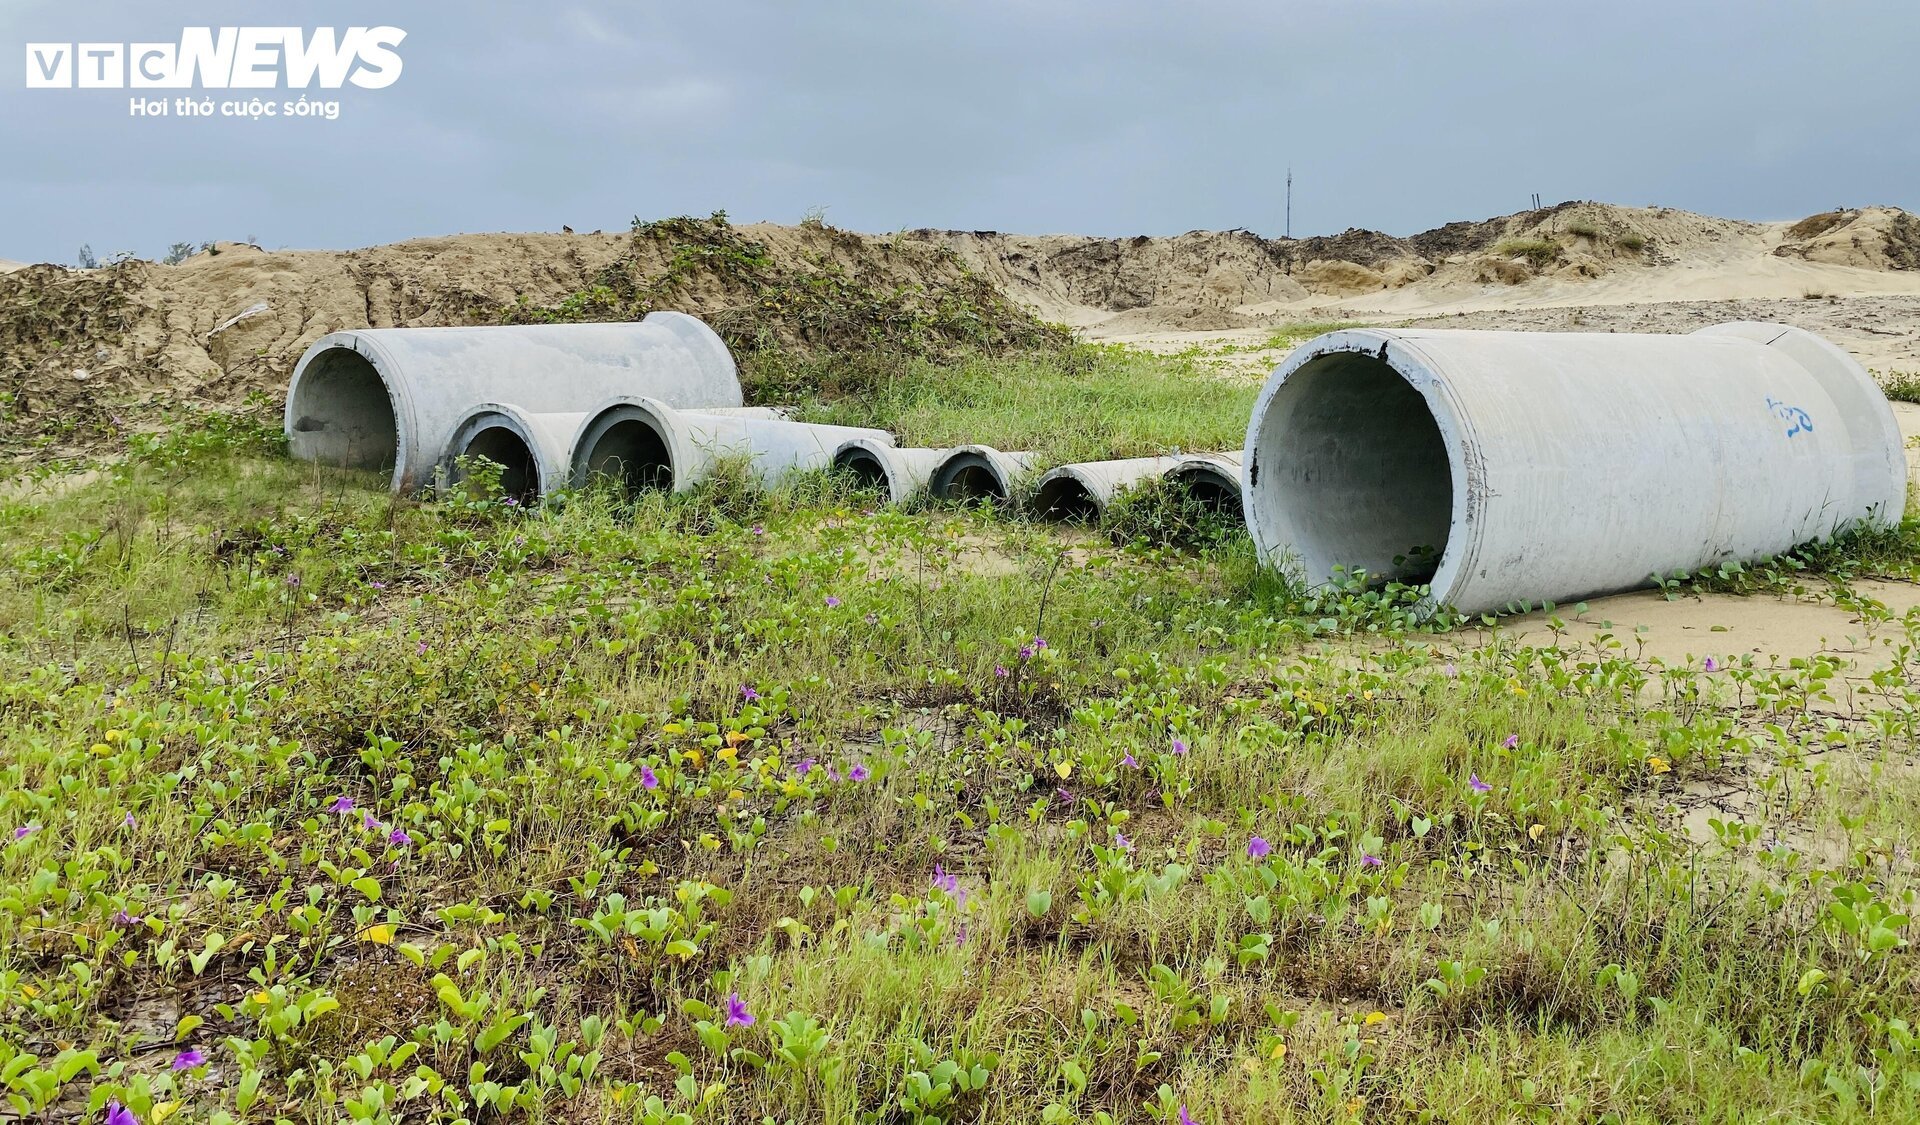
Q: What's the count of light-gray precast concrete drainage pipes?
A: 8